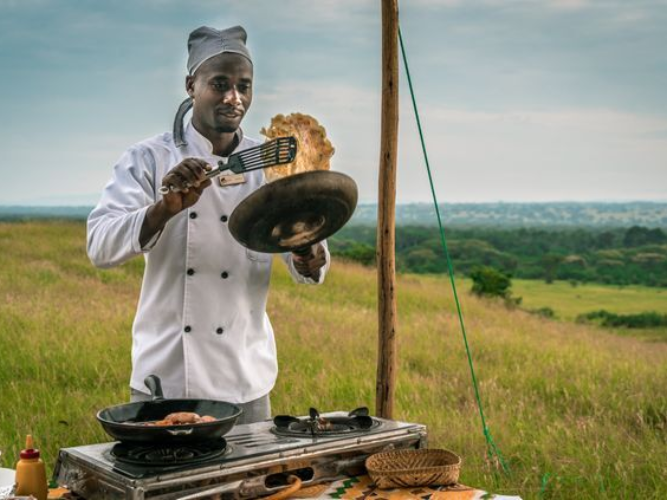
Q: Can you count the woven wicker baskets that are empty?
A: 1